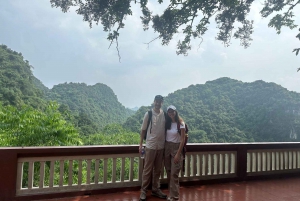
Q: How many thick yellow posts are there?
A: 0